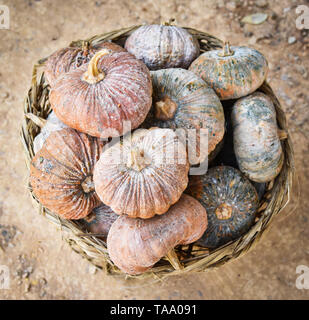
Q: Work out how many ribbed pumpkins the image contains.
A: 12